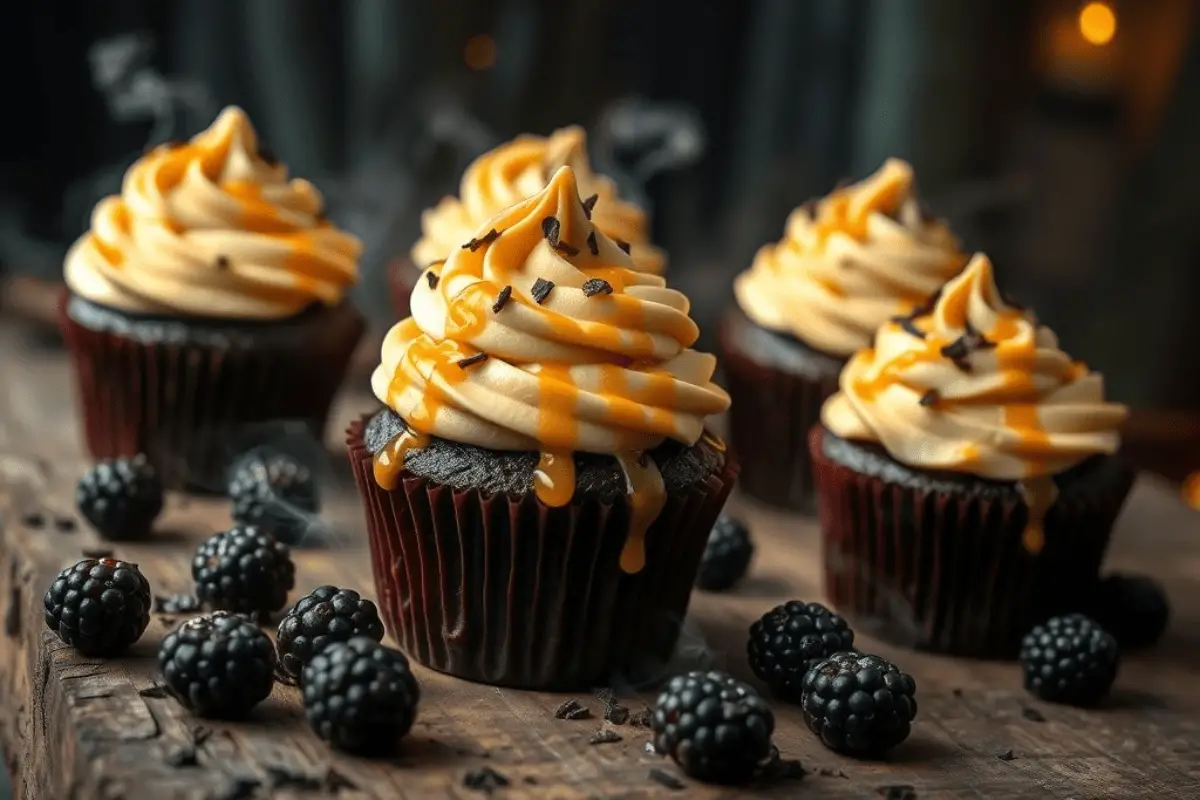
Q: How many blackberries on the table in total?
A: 13